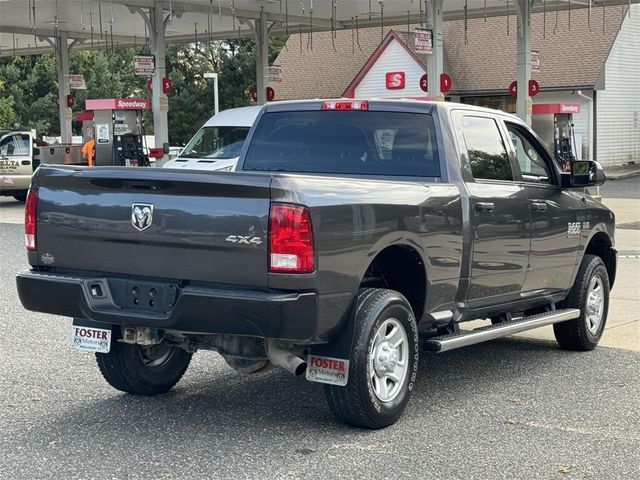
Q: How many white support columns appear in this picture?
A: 5